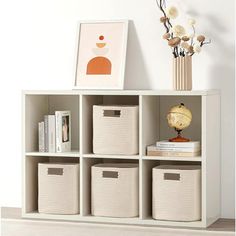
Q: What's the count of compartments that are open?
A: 2